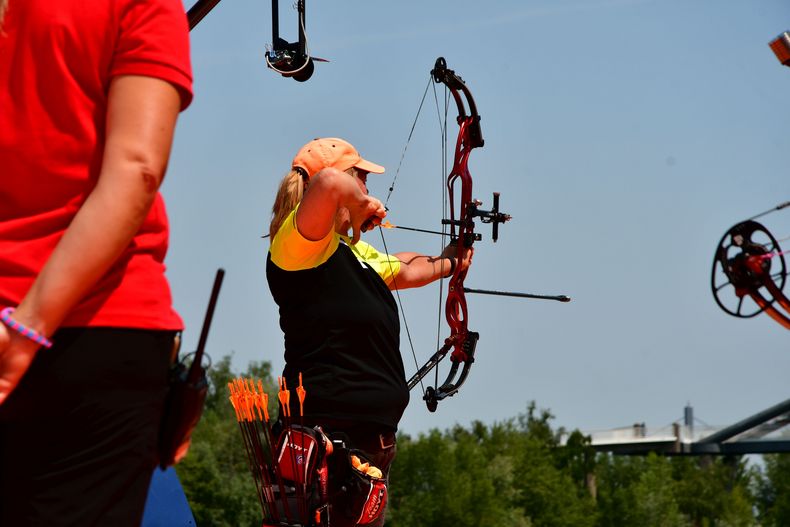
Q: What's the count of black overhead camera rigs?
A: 1